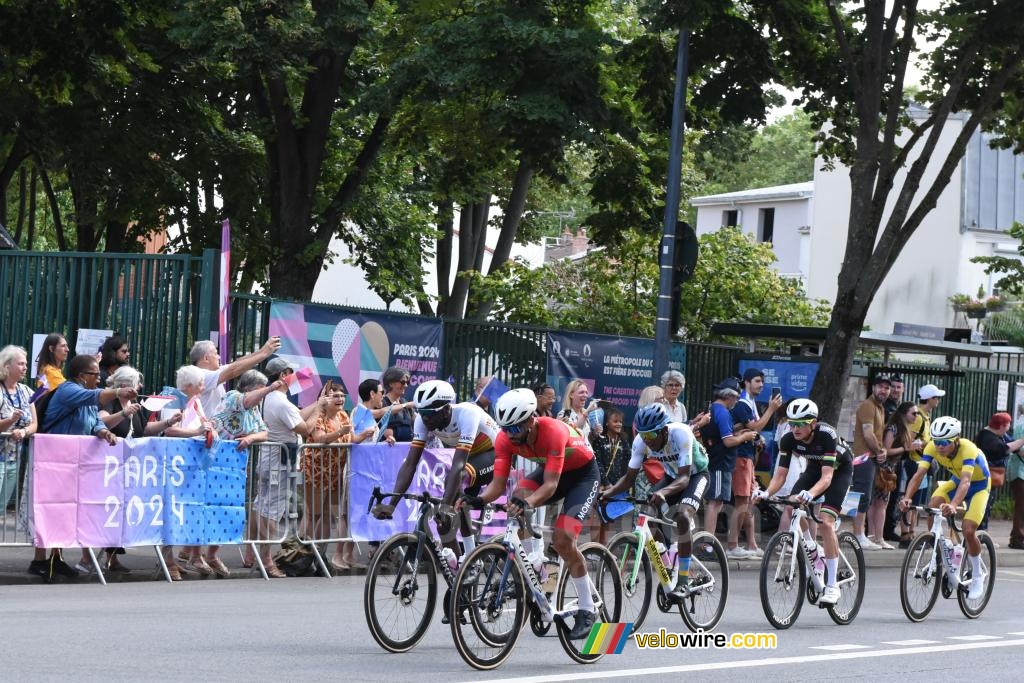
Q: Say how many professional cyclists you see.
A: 5